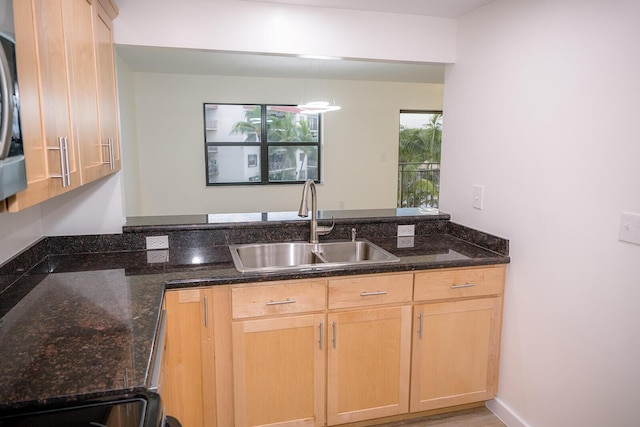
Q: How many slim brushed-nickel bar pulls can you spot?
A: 11